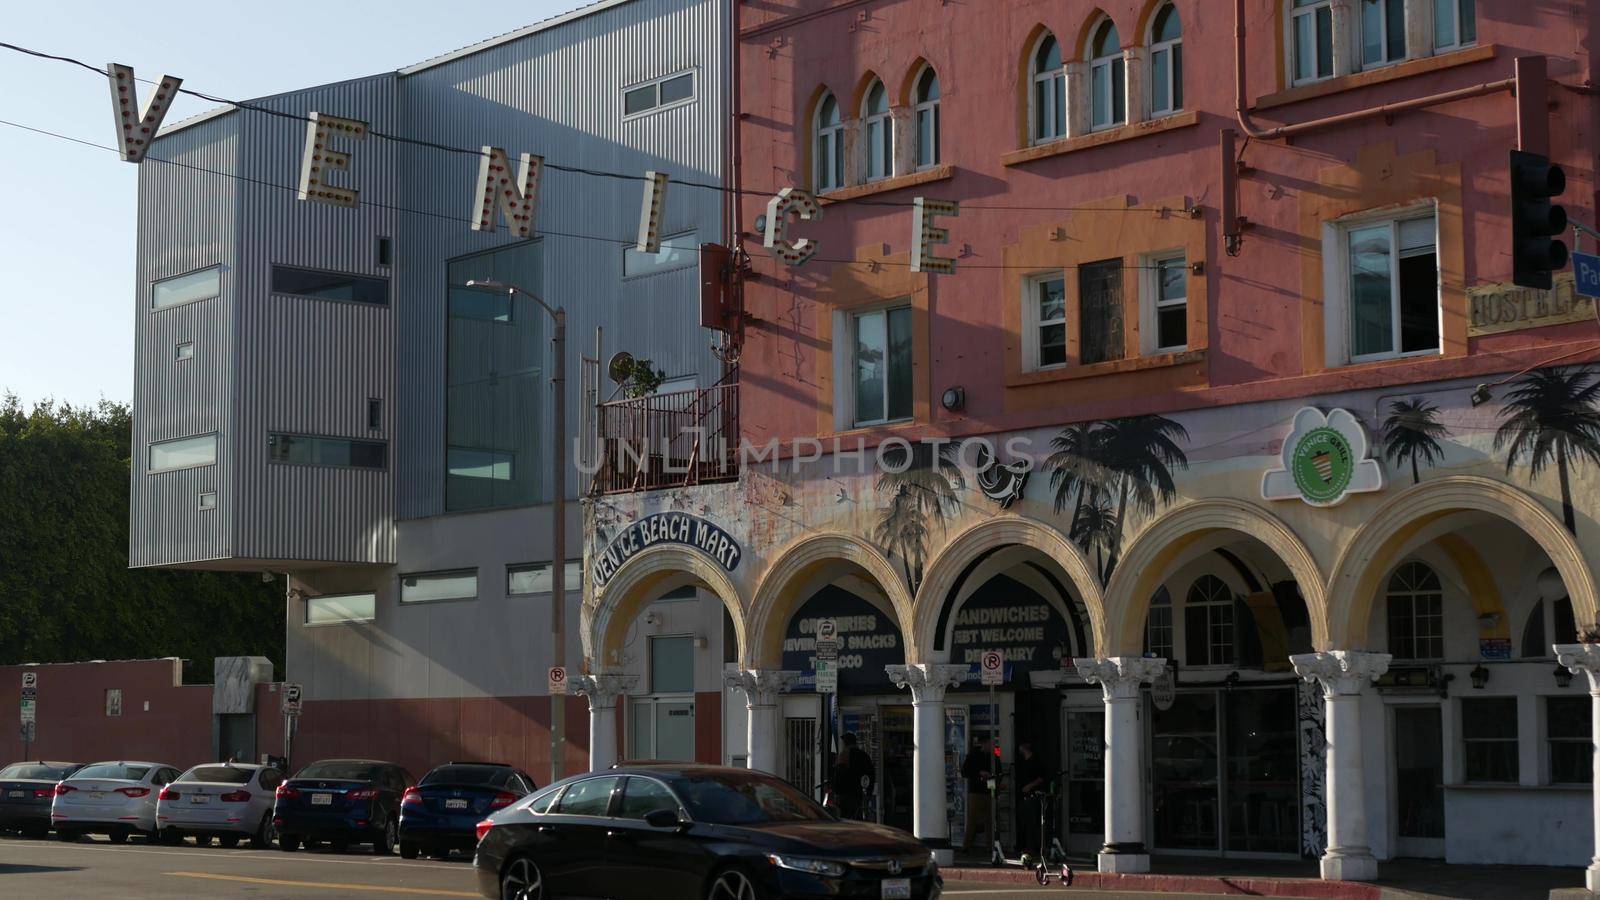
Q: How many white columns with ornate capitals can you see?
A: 6